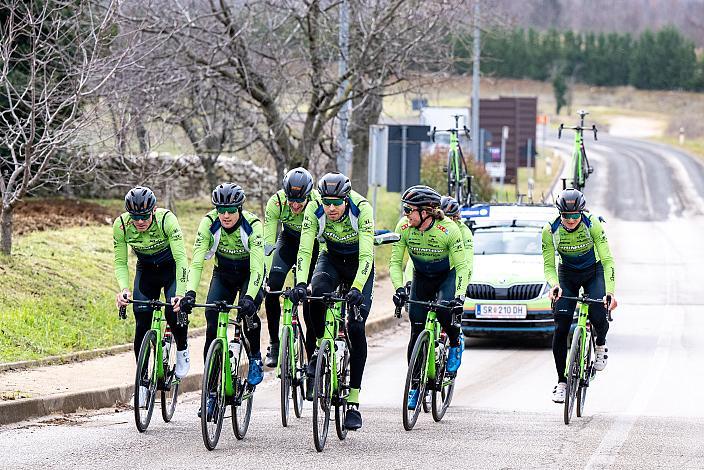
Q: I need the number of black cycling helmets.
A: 7